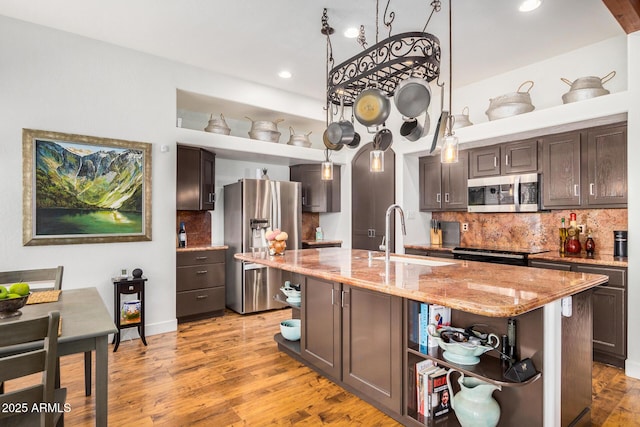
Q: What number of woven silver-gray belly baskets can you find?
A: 6